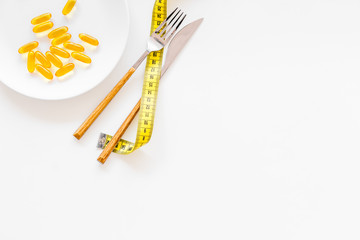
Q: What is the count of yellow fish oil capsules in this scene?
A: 15